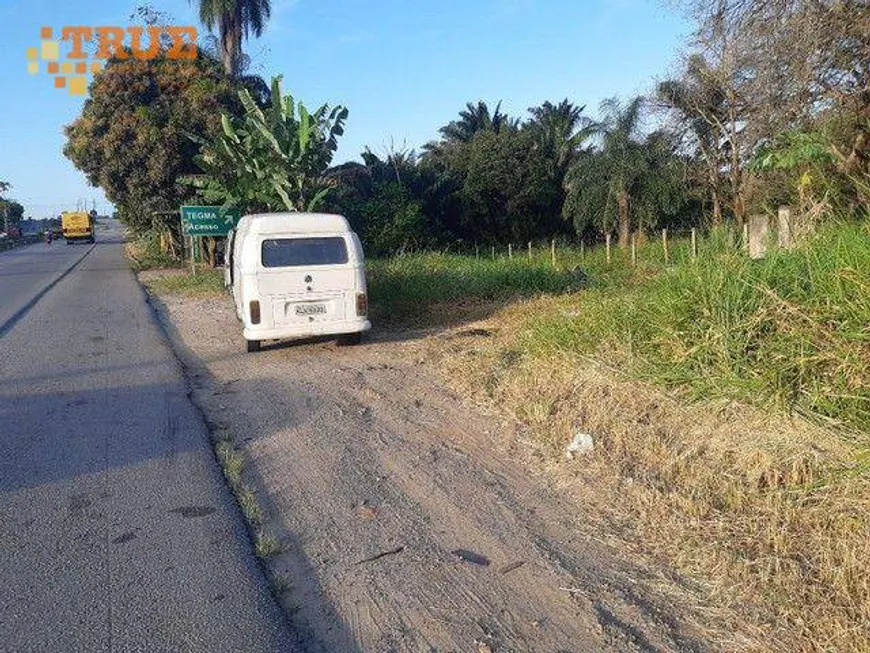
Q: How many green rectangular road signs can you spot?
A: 1